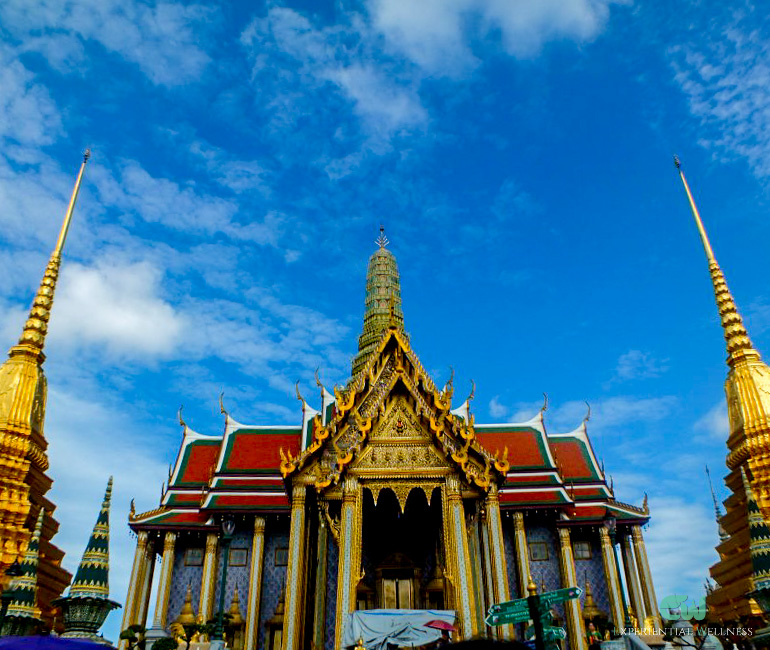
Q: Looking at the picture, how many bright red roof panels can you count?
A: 12